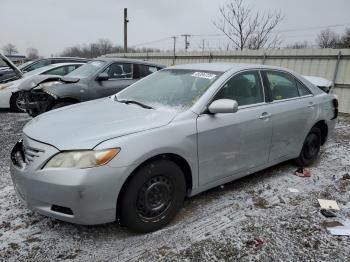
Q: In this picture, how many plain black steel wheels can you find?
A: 2